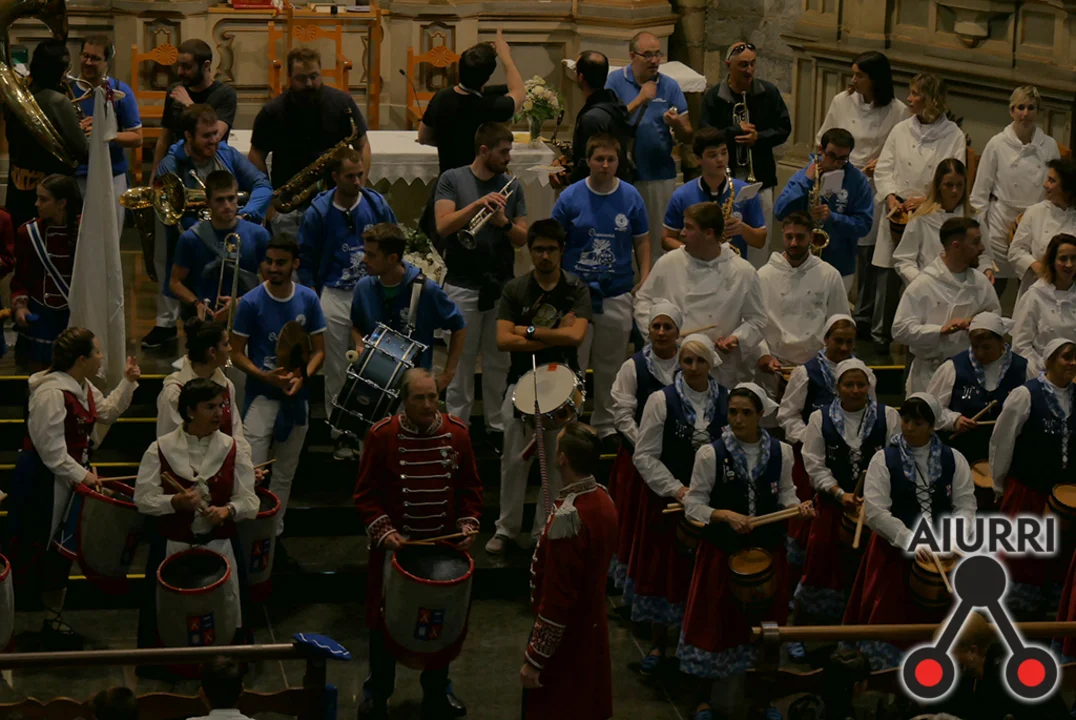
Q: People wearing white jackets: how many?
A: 9